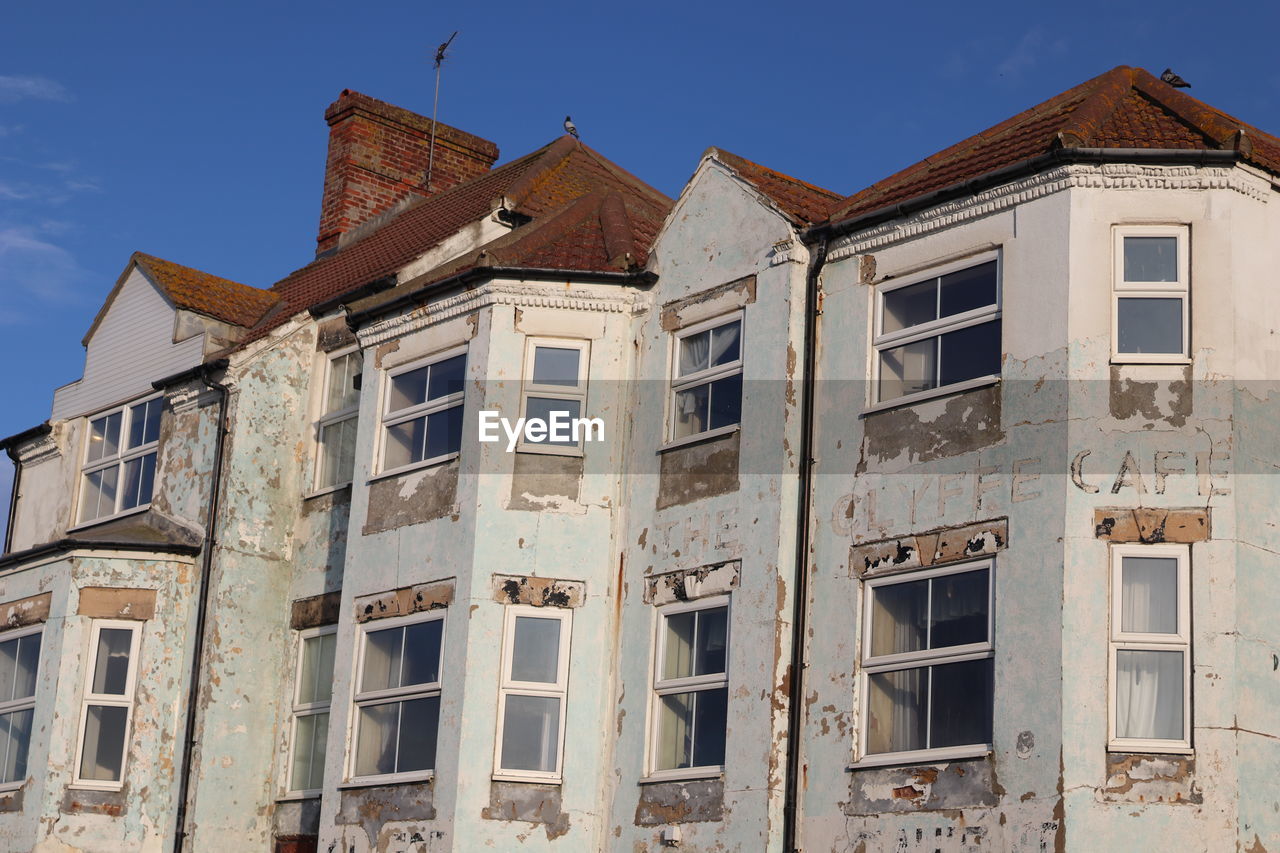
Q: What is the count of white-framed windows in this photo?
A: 15